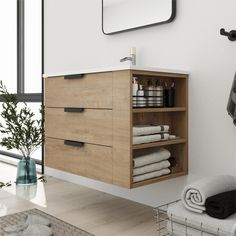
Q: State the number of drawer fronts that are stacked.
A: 3